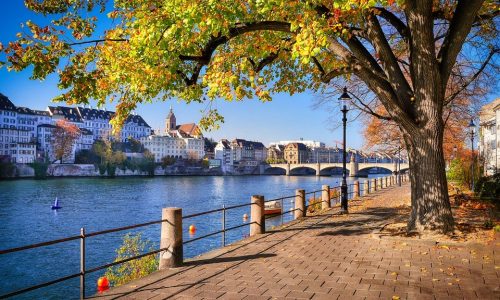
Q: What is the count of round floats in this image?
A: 3